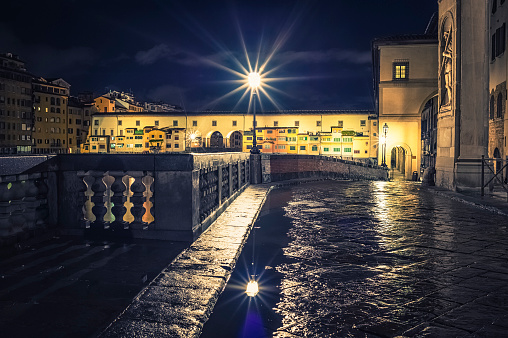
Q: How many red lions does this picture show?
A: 0